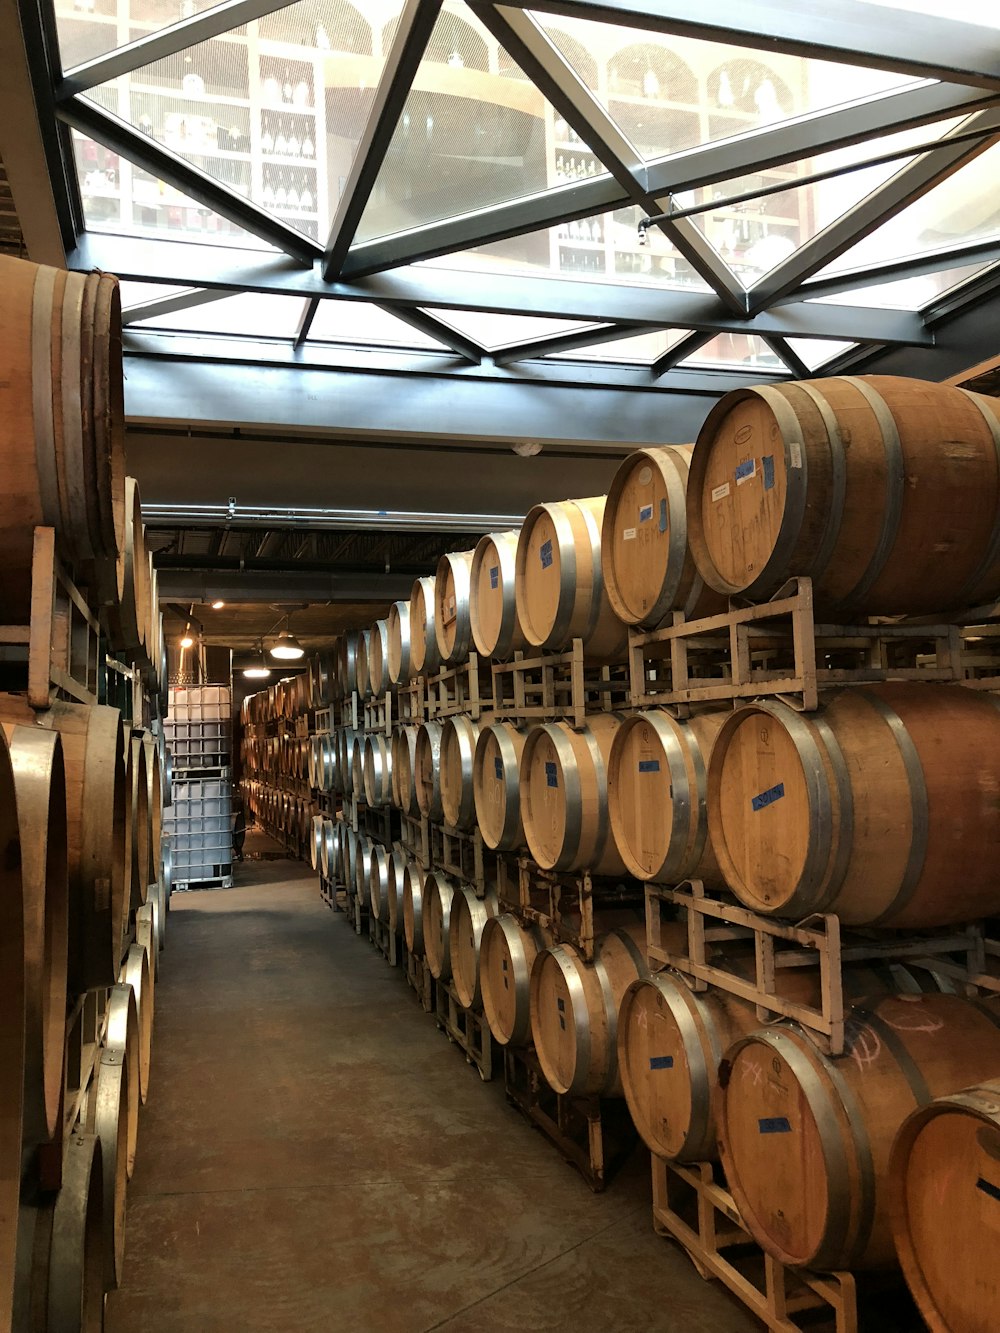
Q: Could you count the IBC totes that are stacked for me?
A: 2